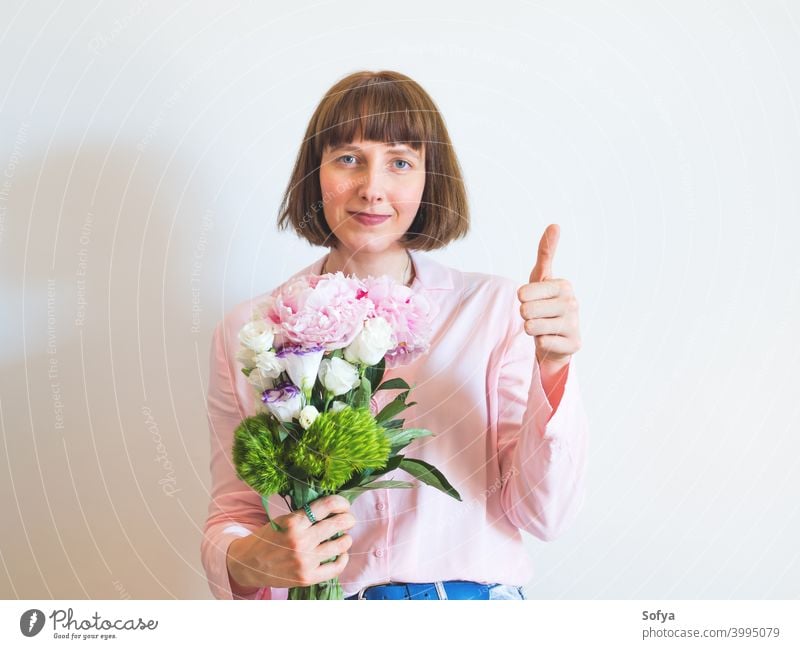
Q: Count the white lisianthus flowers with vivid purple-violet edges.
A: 2